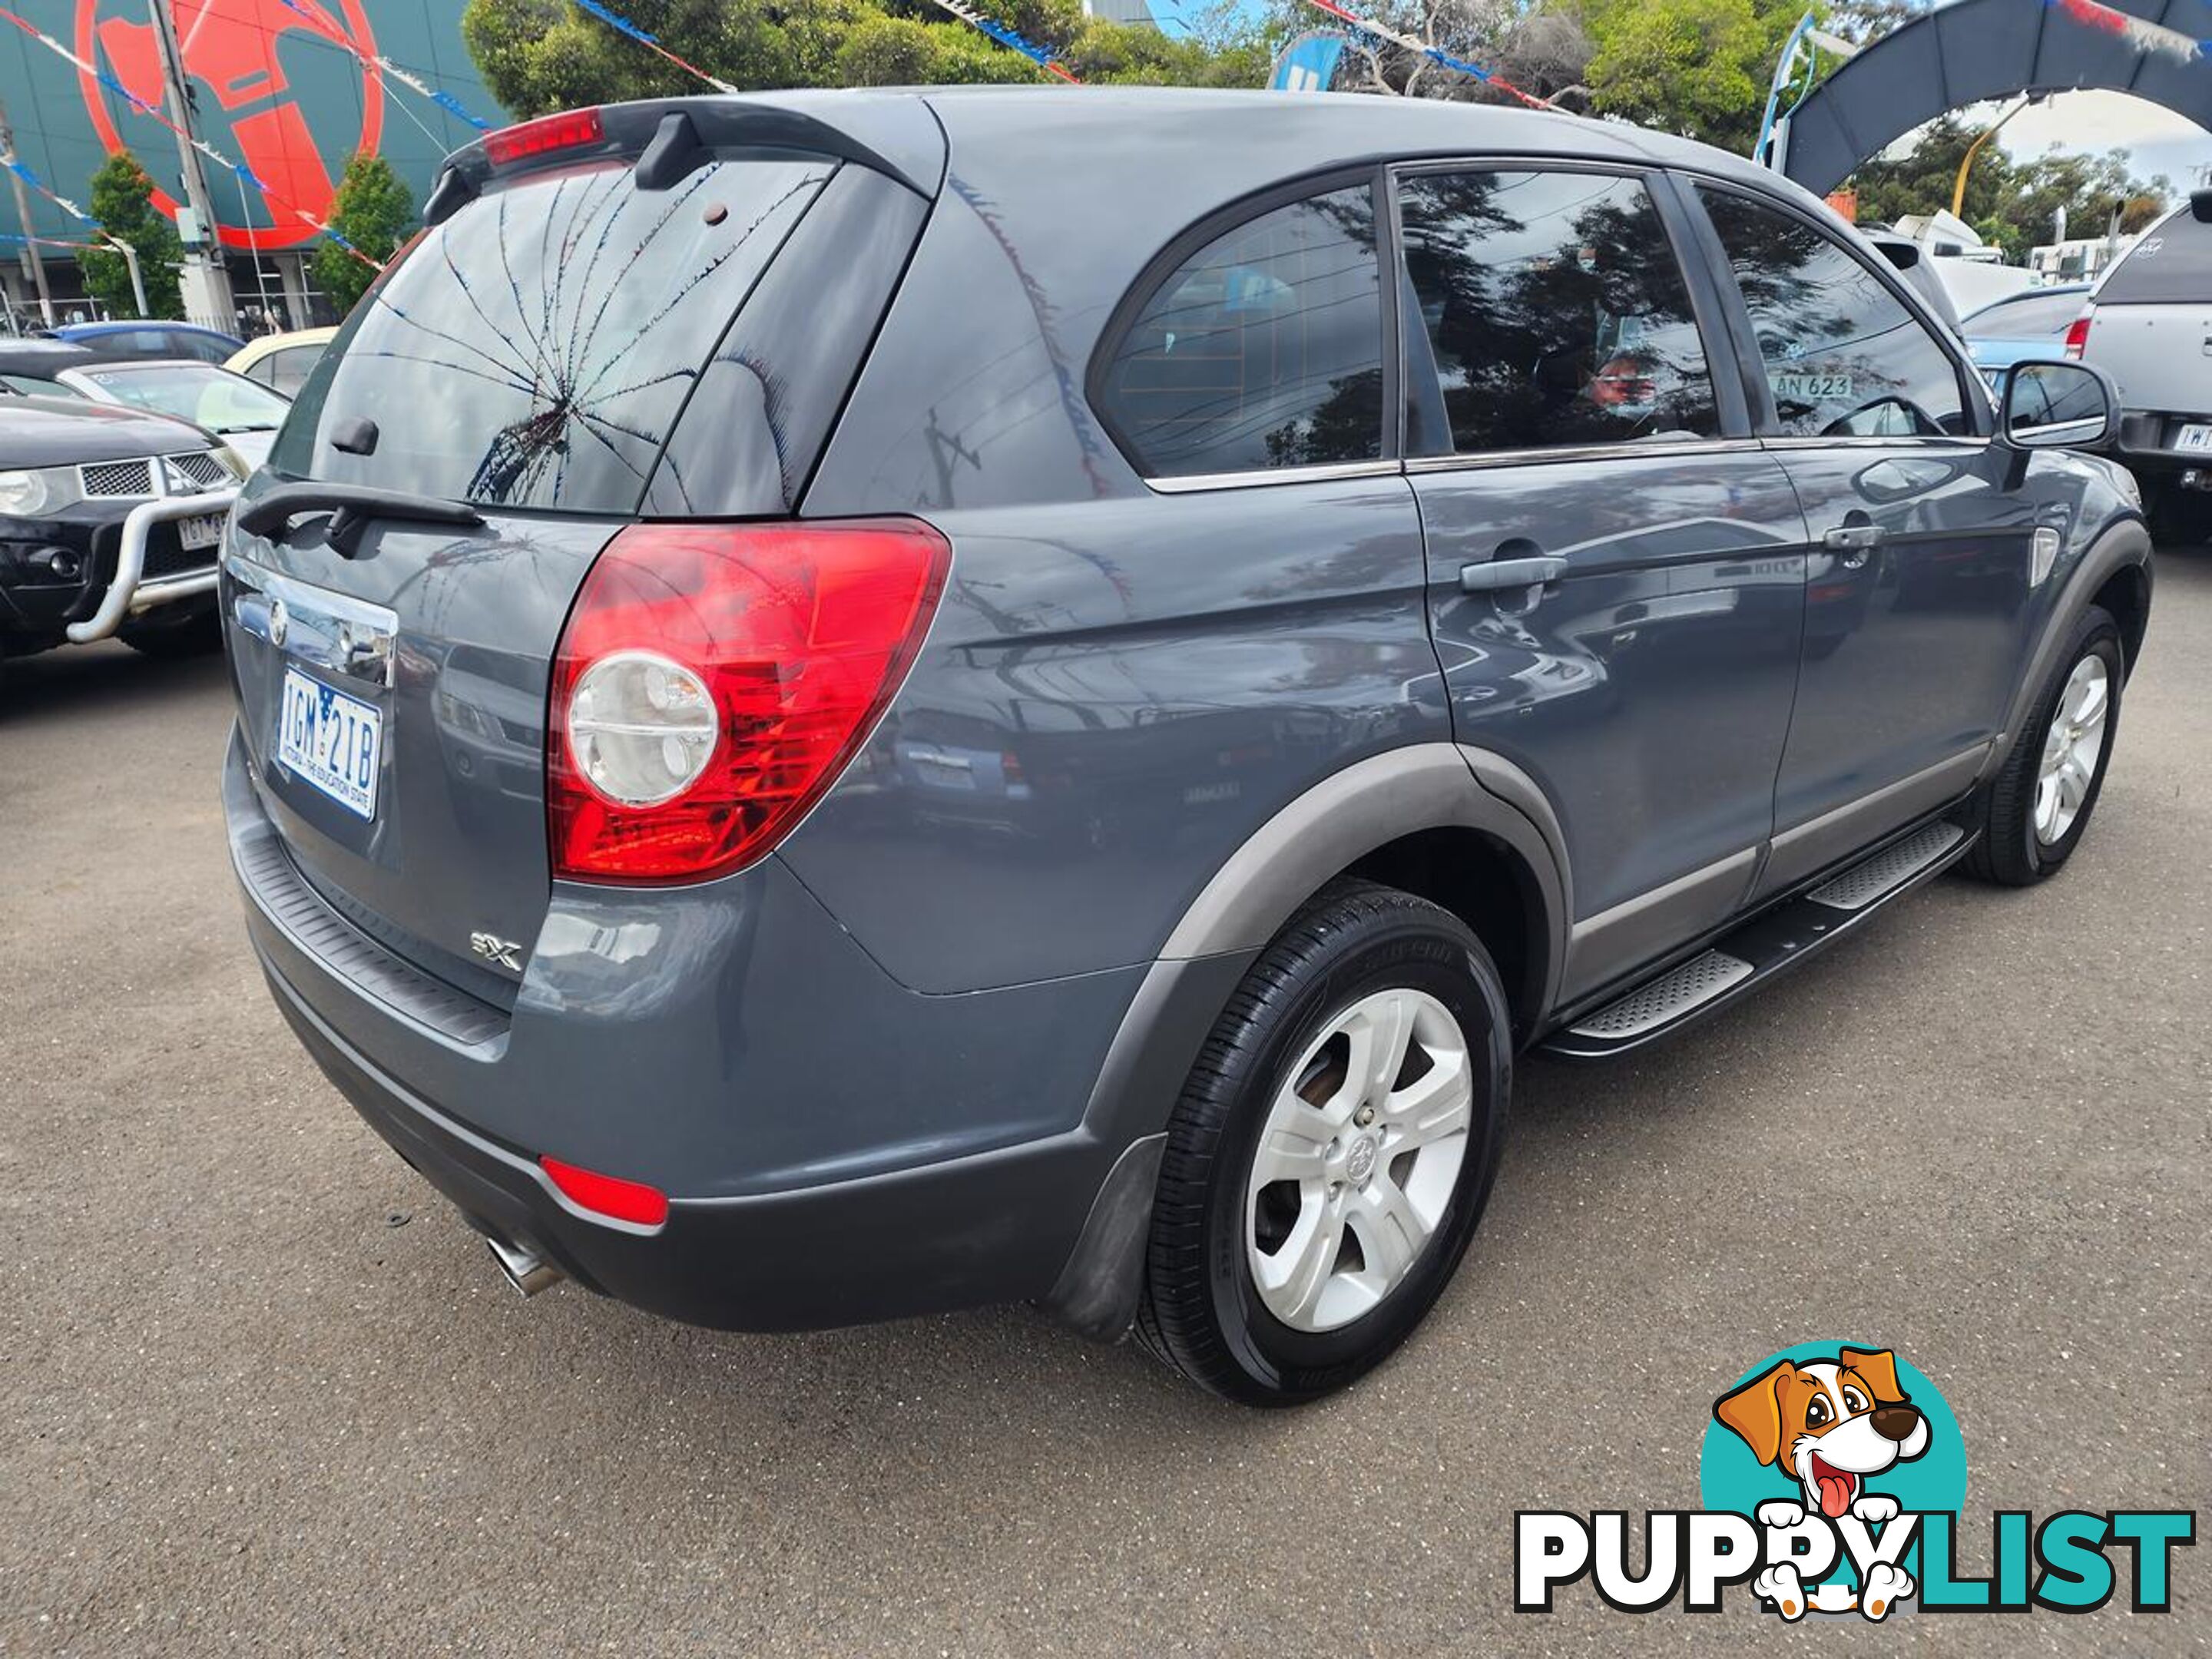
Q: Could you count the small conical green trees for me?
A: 2